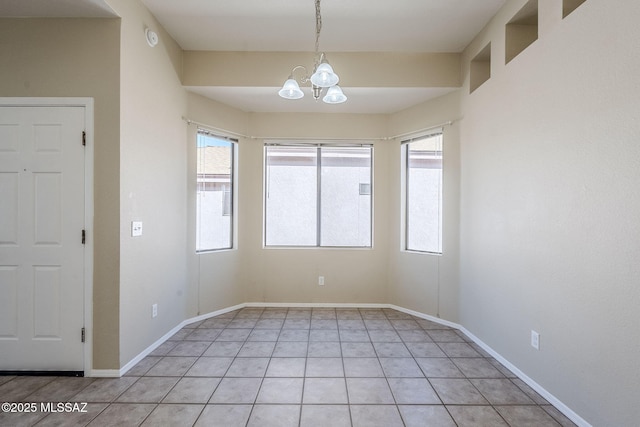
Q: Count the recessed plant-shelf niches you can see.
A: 3